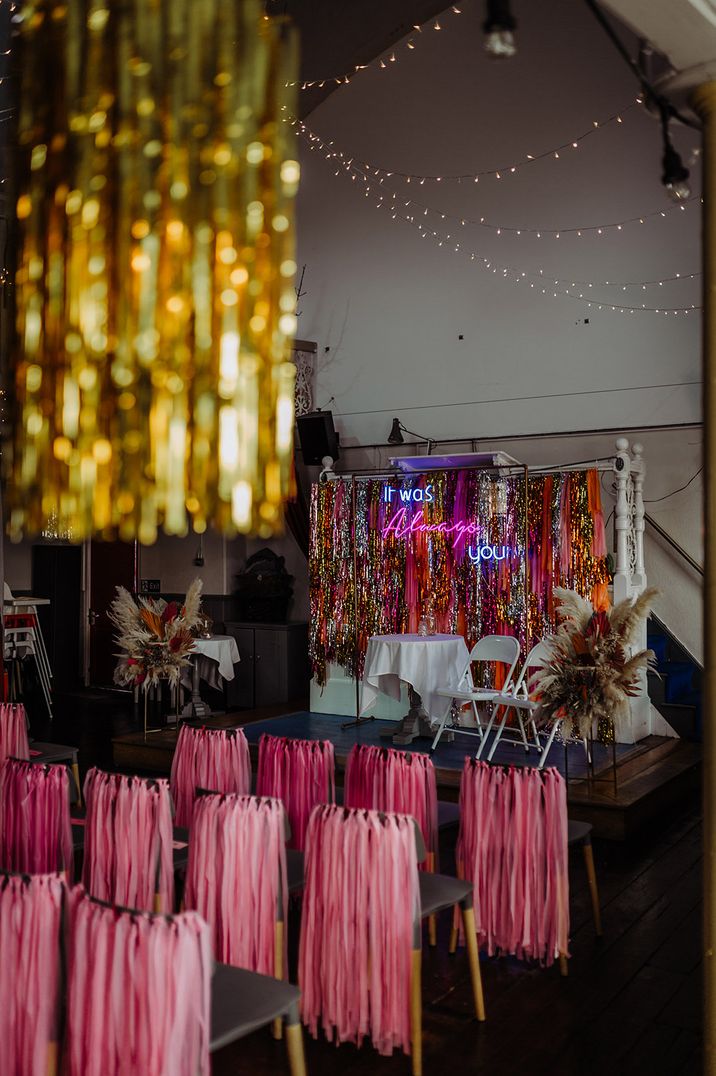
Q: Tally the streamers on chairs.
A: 11